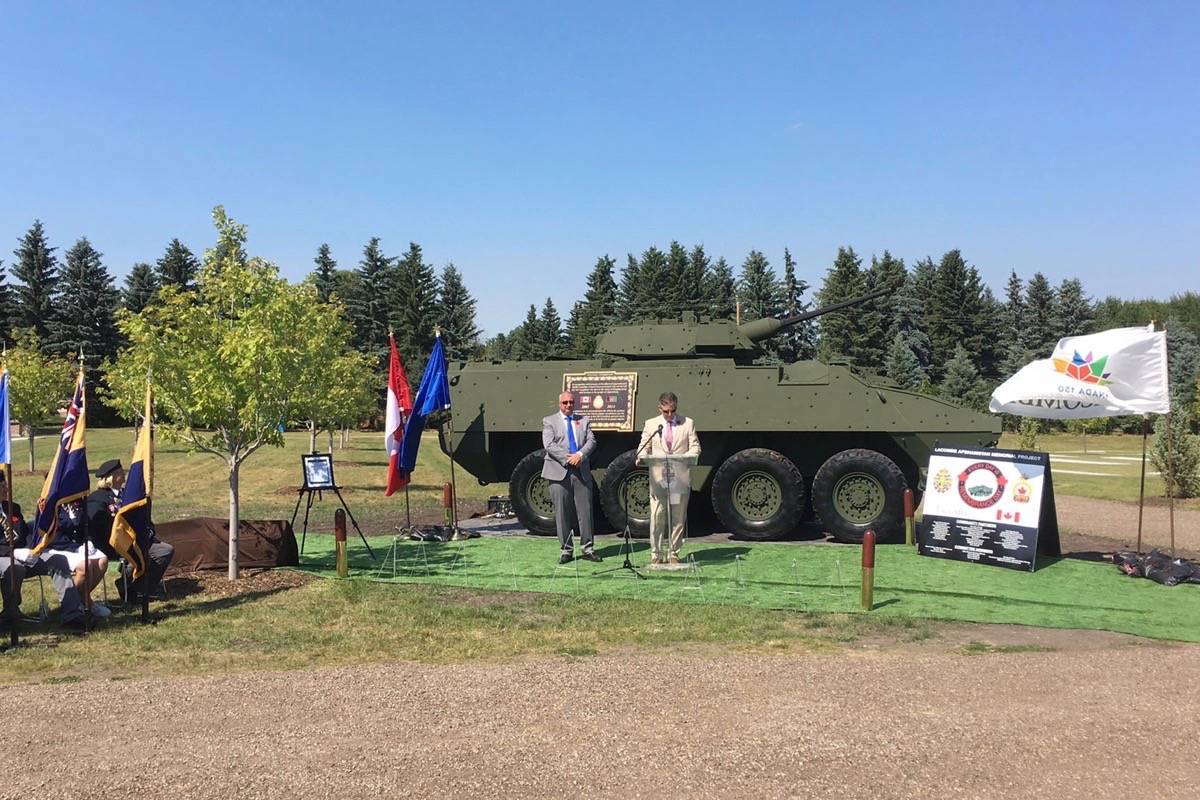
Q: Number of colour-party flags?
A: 3